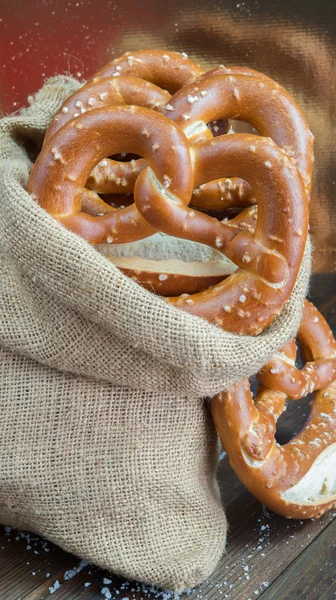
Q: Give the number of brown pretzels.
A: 4